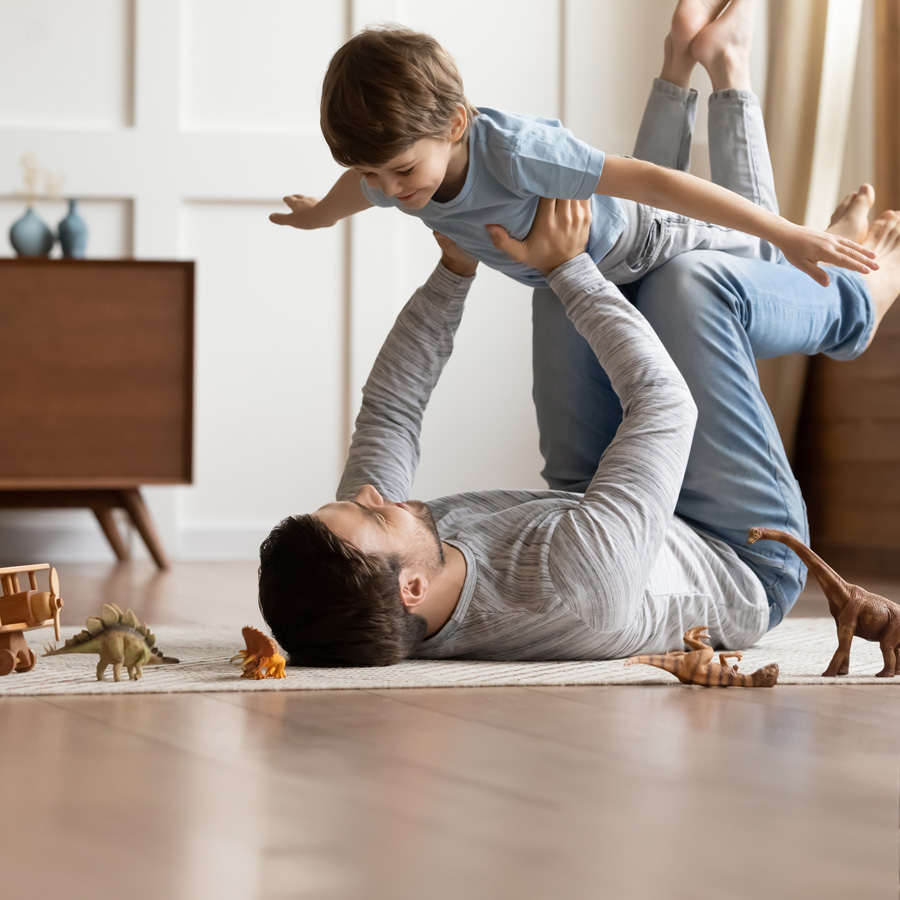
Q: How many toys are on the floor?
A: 5